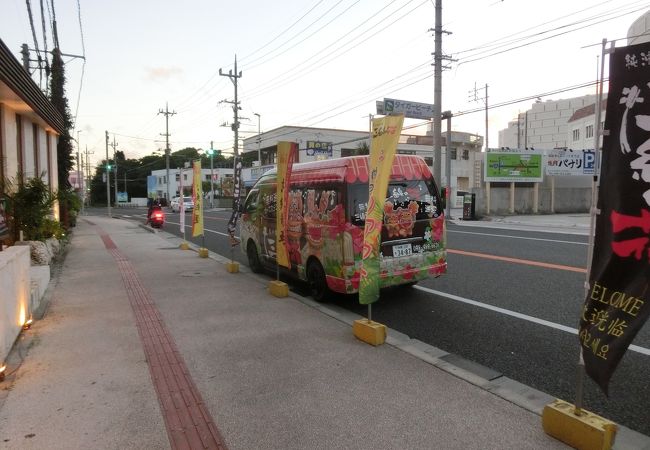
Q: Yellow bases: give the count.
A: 6